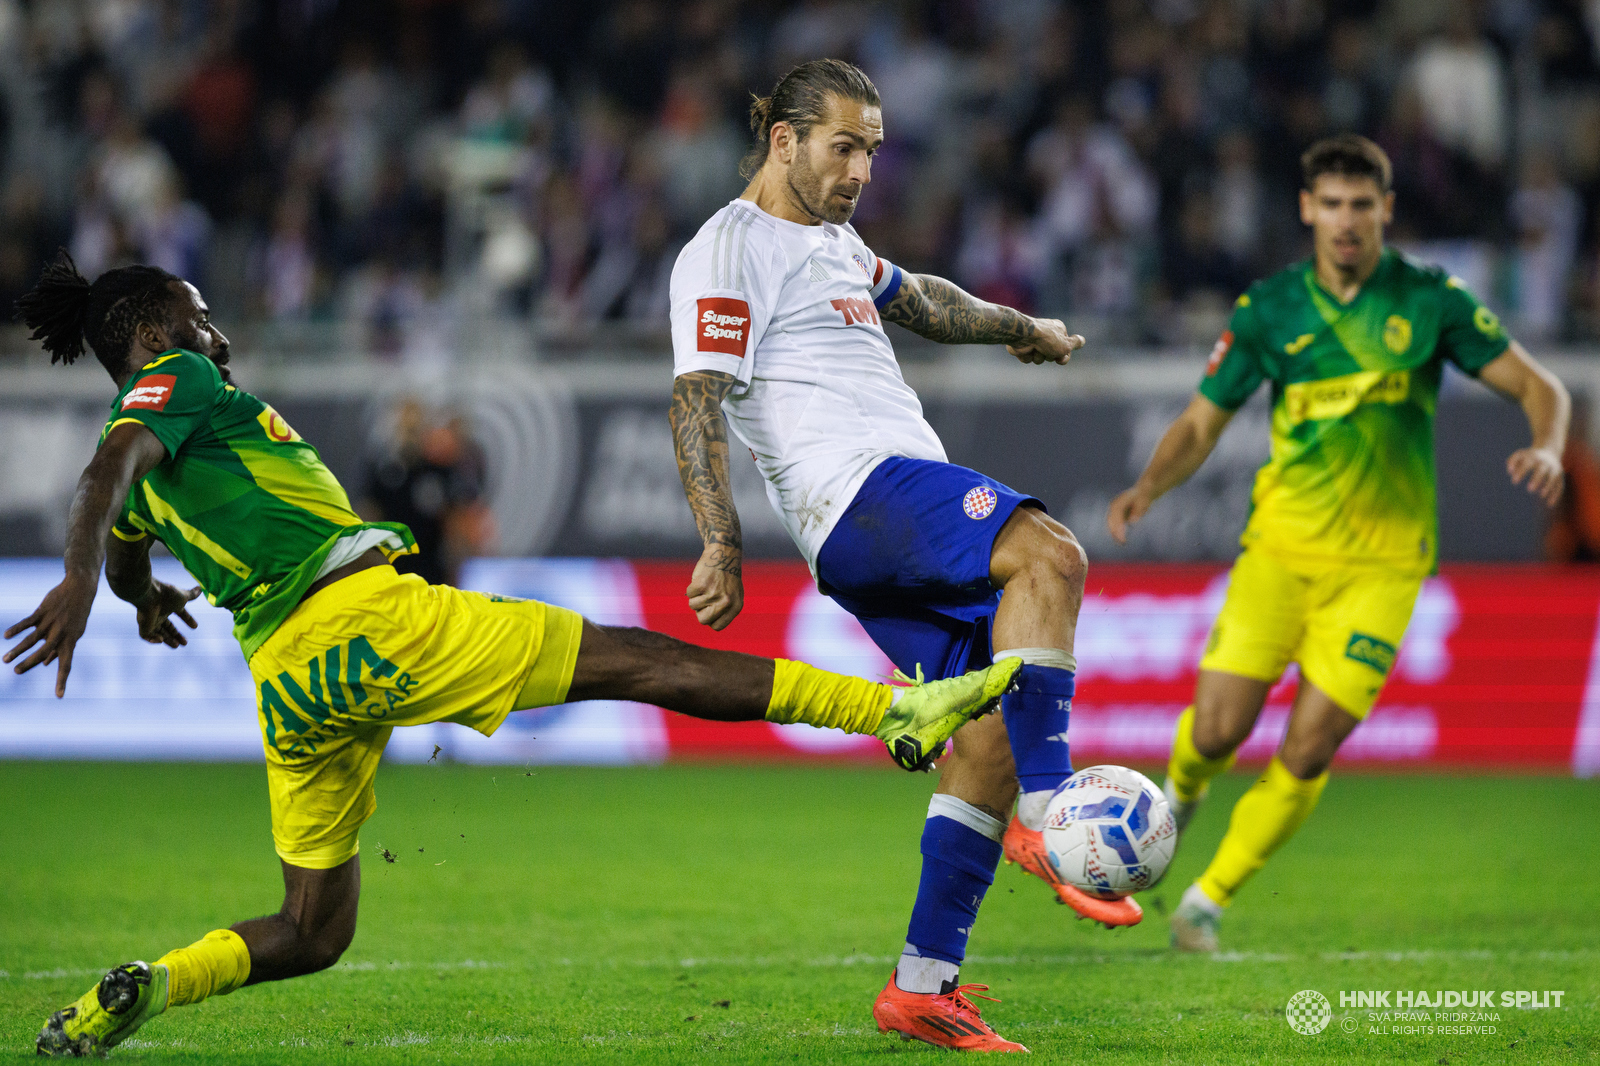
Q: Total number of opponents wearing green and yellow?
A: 2